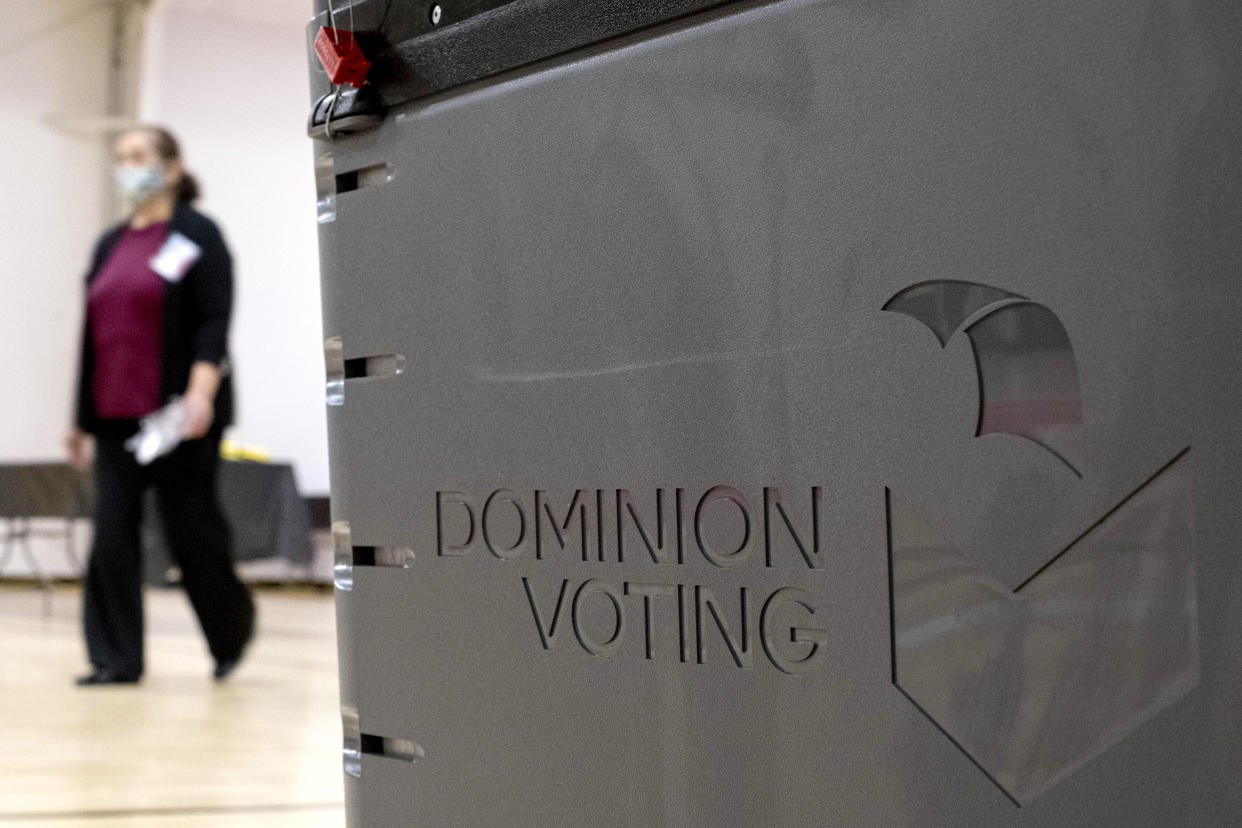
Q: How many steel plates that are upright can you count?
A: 4